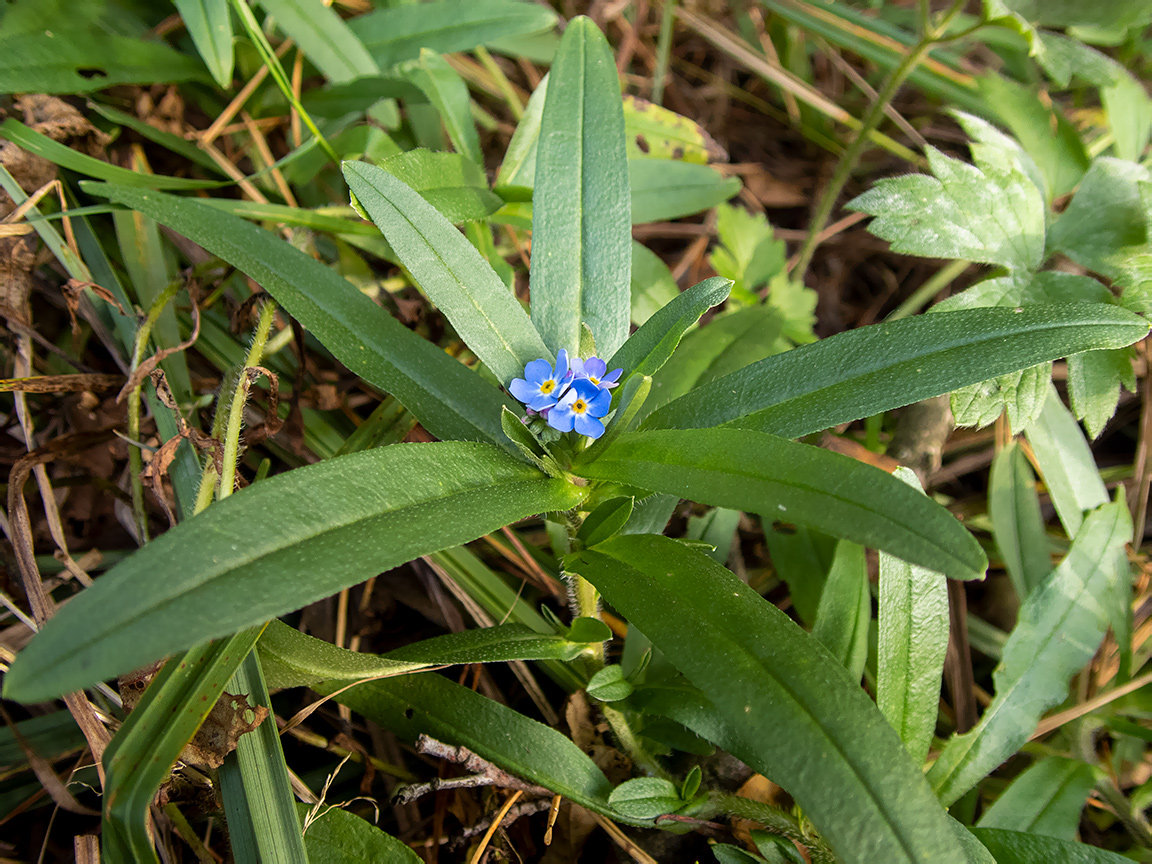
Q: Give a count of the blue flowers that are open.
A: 3